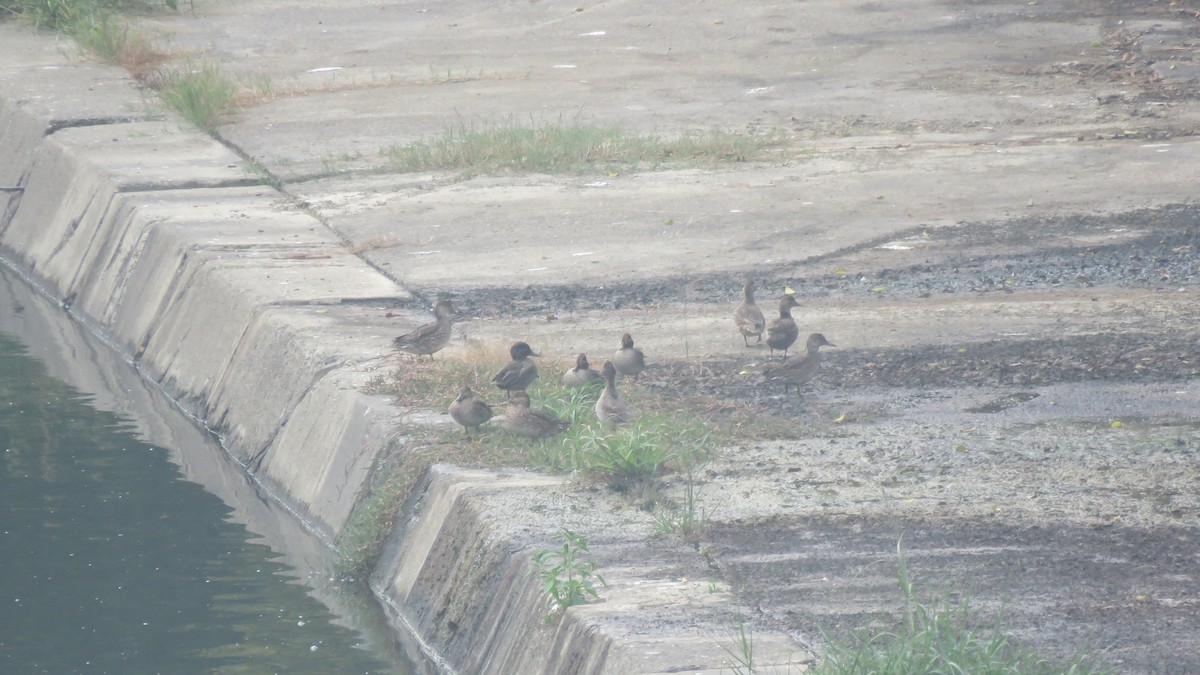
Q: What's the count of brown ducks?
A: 10